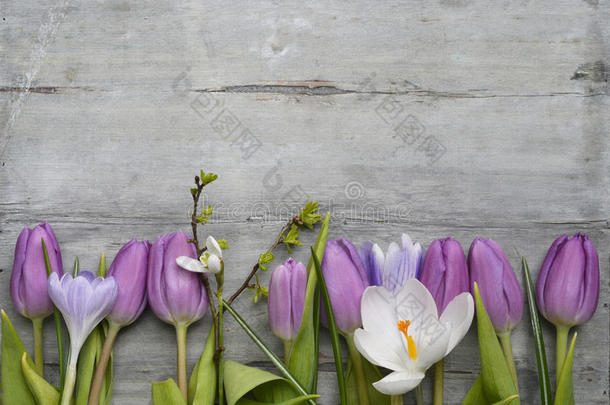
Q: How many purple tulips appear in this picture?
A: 8